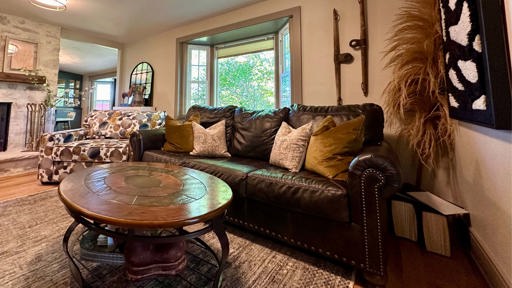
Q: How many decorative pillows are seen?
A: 4